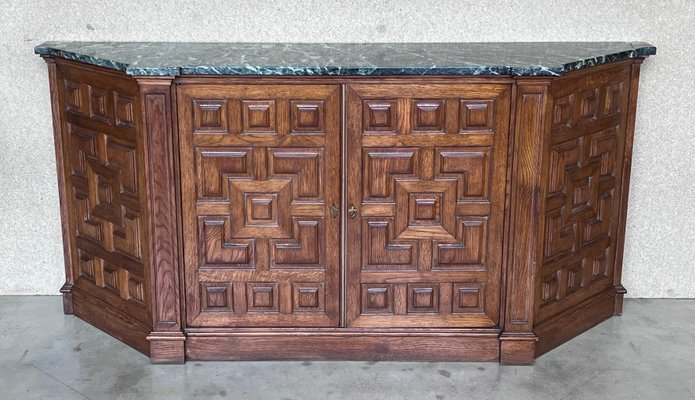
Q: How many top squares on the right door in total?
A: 3